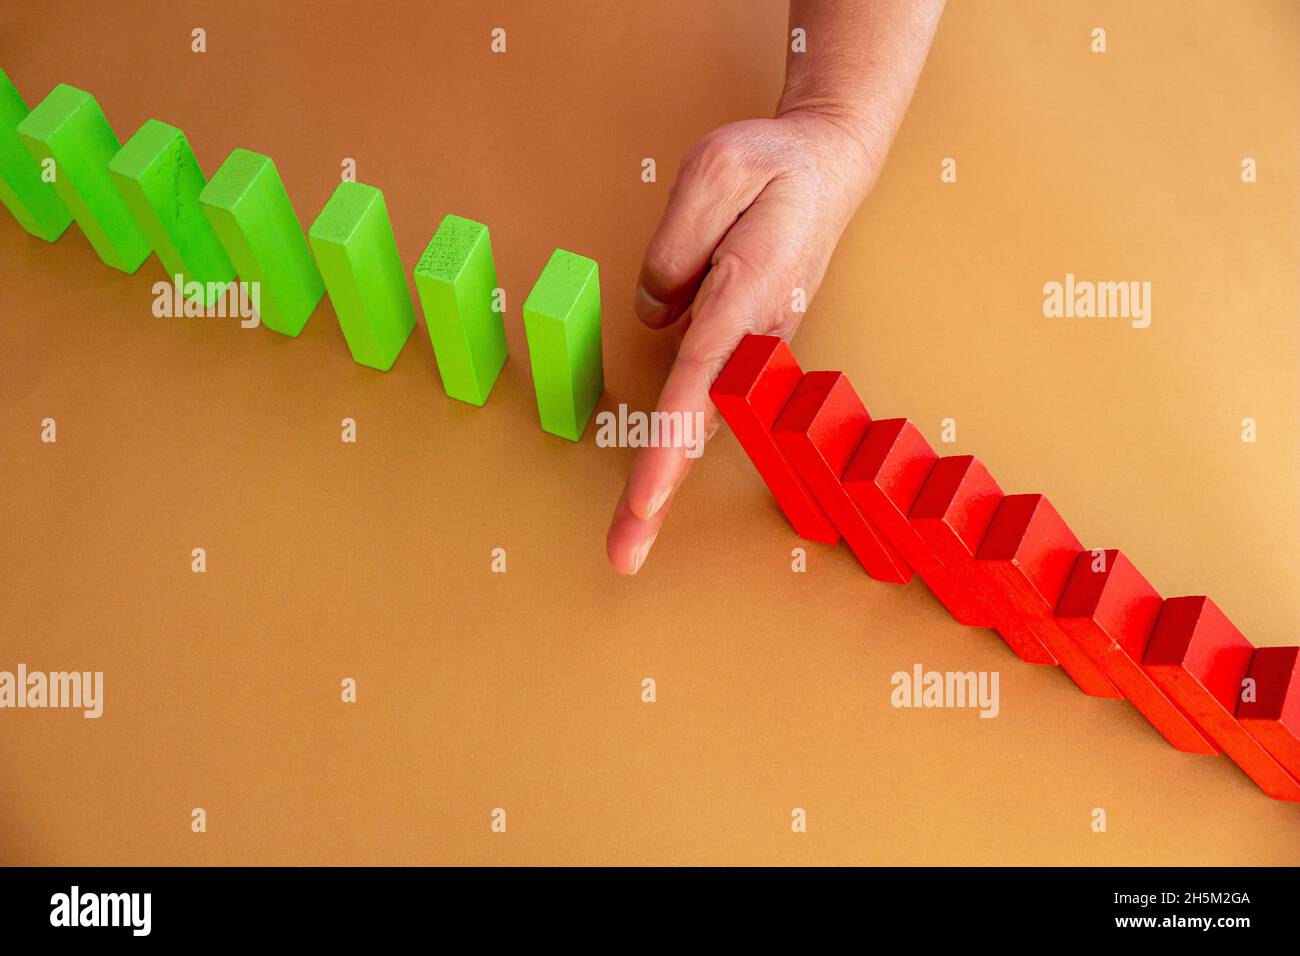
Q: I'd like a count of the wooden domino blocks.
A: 15